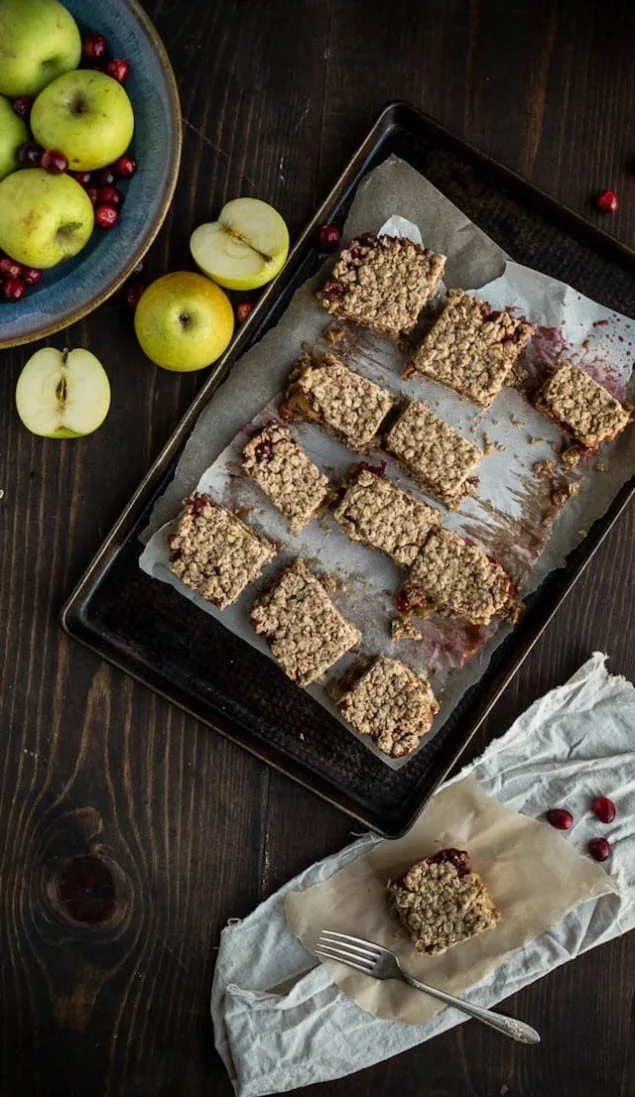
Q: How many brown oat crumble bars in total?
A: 12